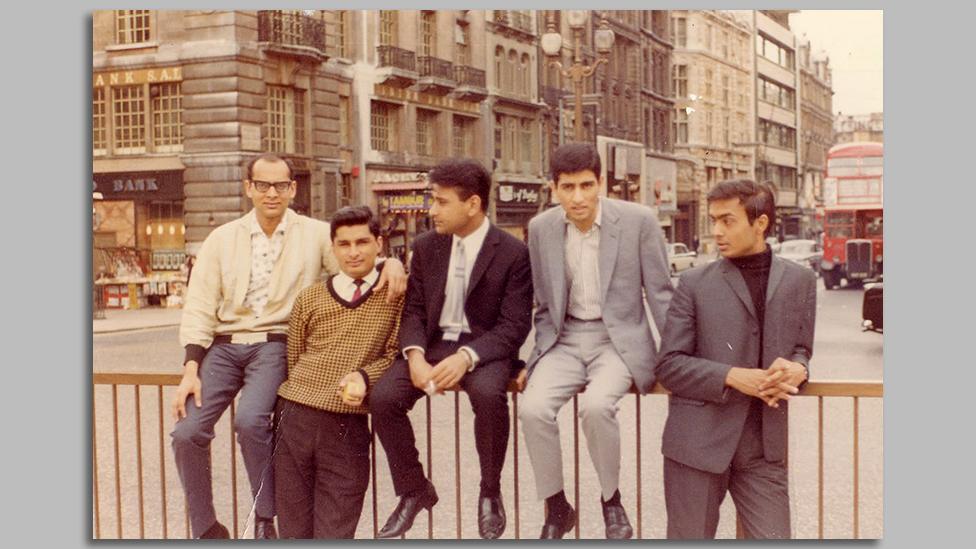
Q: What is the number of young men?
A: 5